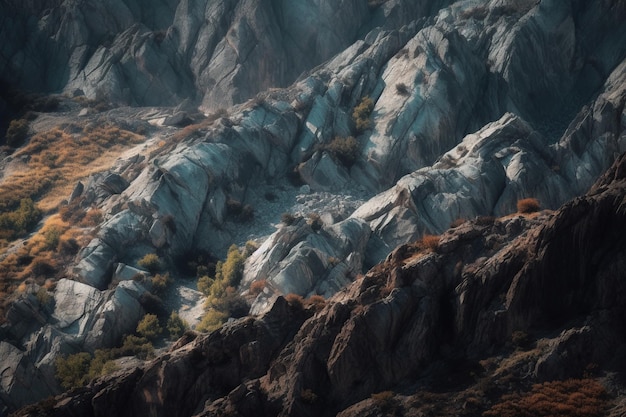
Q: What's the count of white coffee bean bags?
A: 0